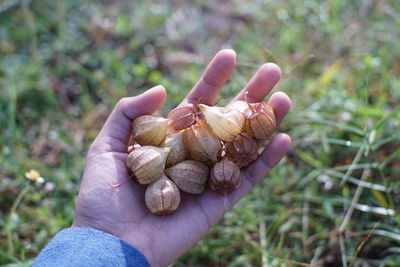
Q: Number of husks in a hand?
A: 11